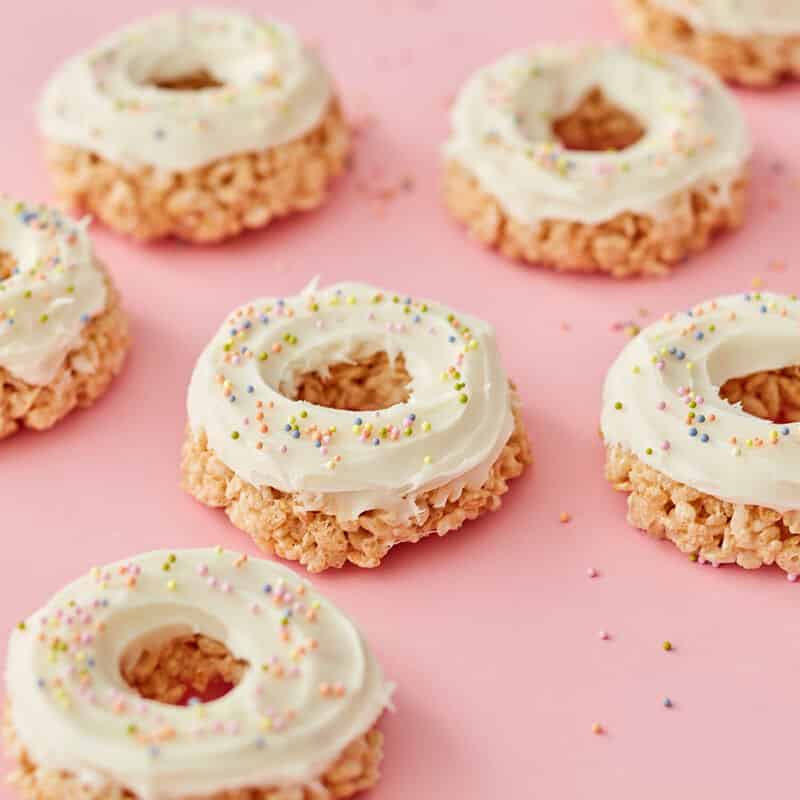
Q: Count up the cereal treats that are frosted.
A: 7